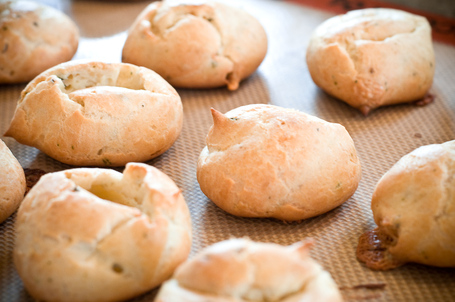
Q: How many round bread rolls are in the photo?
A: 9